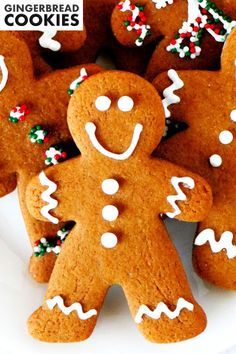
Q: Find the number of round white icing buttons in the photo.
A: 6